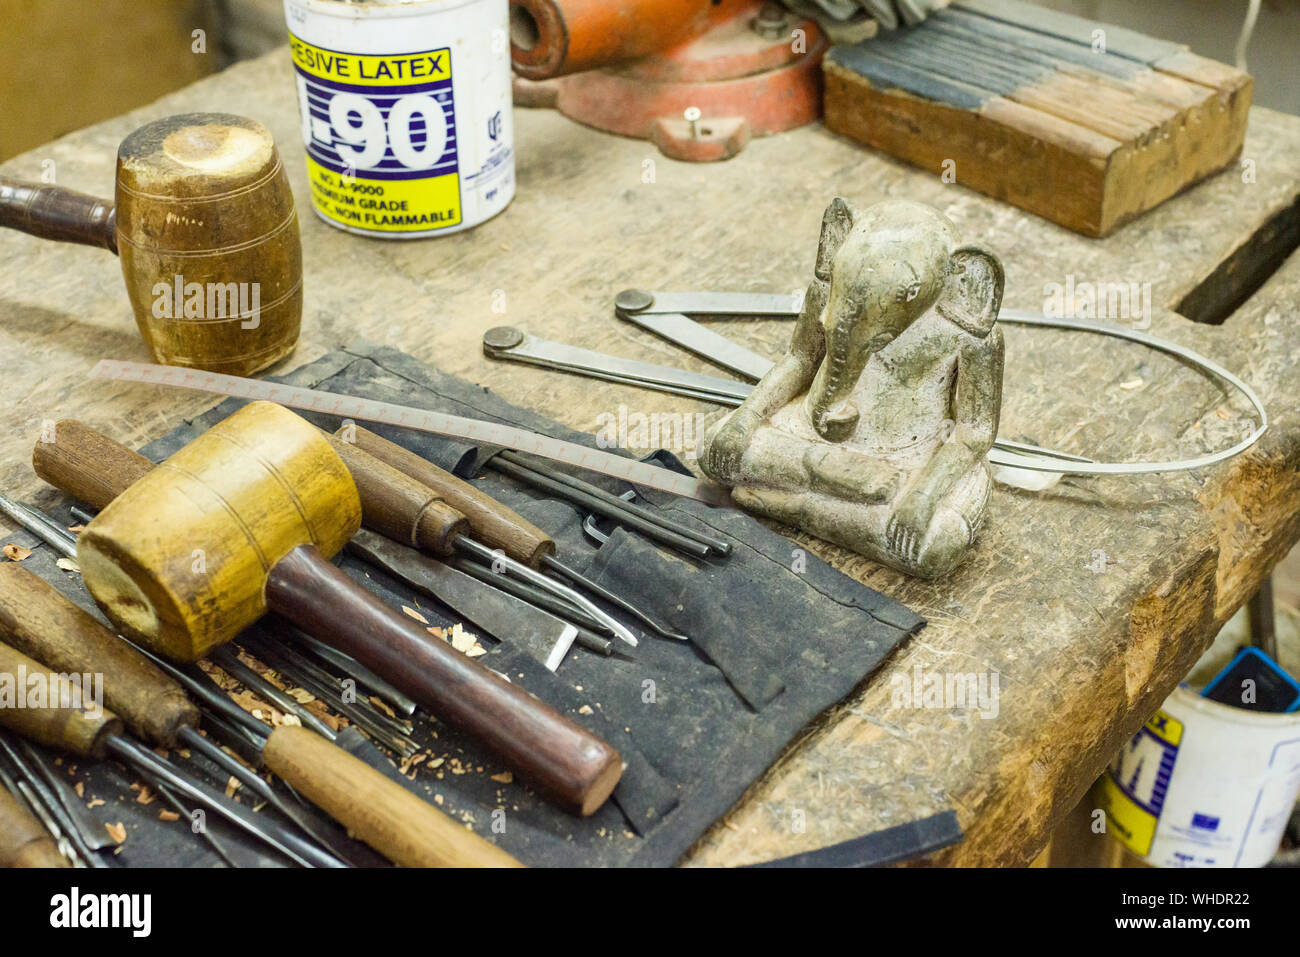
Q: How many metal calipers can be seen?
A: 2